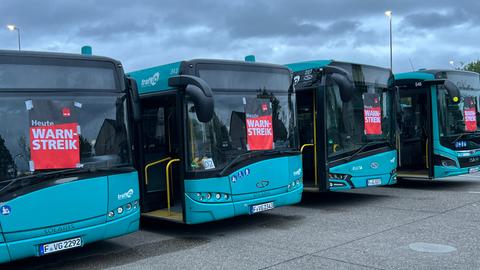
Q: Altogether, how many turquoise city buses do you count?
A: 4